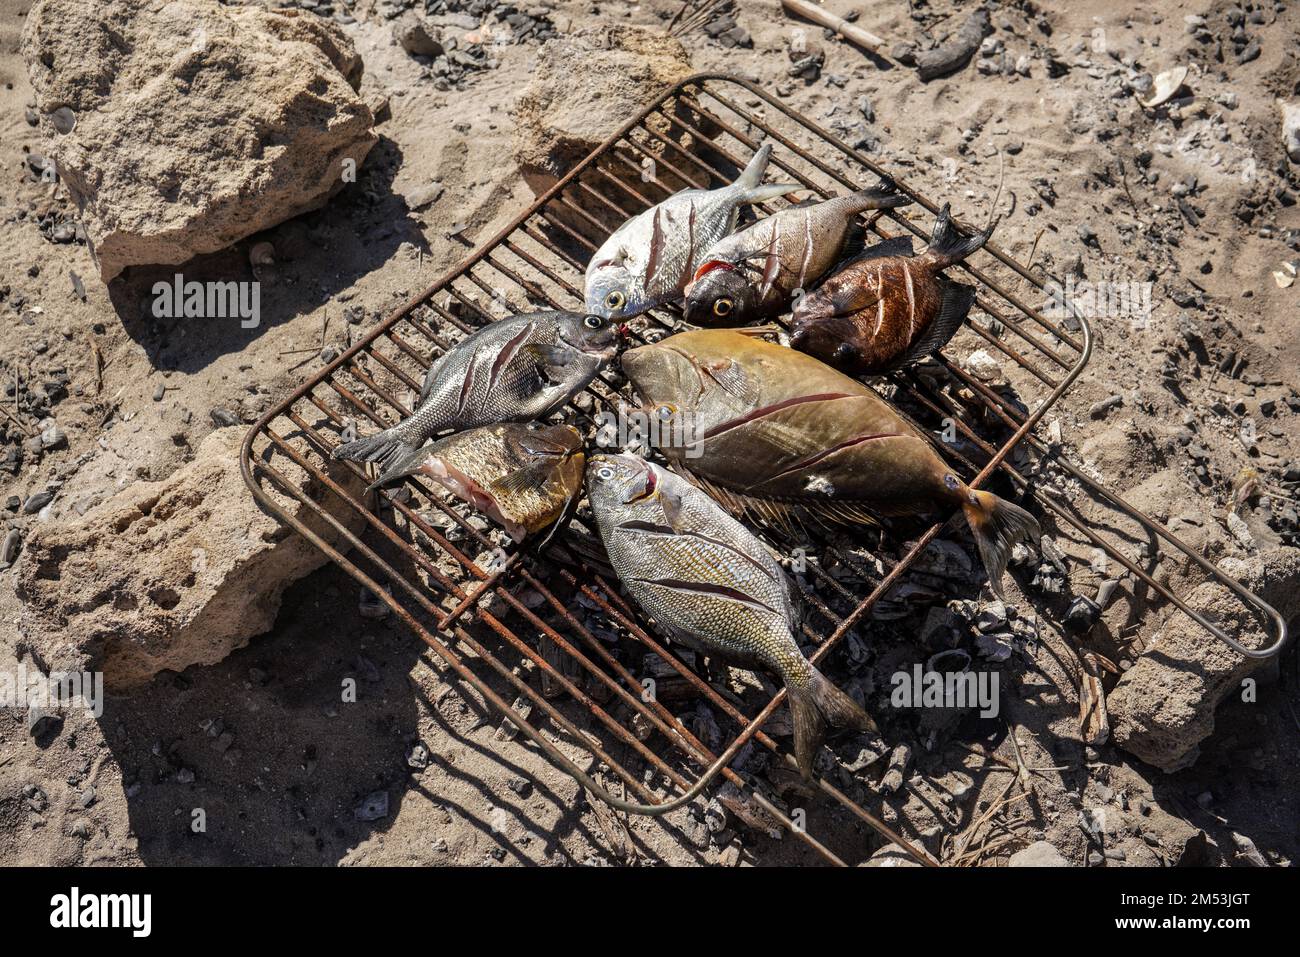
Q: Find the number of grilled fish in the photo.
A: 7